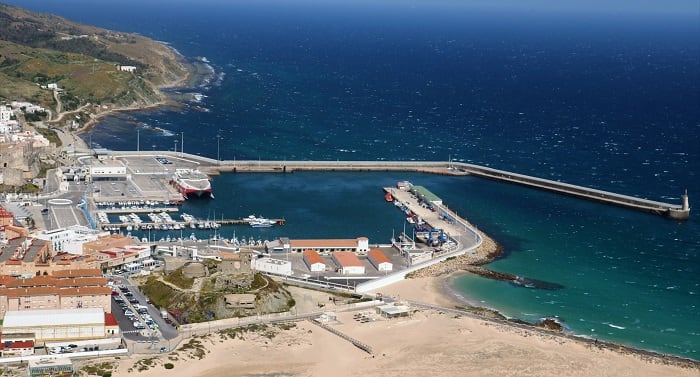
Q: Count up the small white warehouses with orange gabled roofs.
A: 3